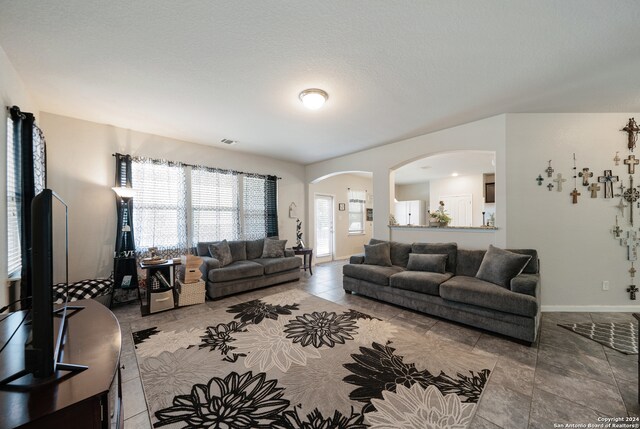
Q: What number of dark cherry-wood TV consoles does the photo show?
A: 1